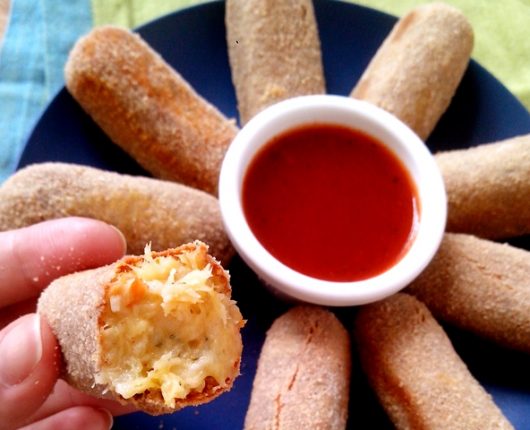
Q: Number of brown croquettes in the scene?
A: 9